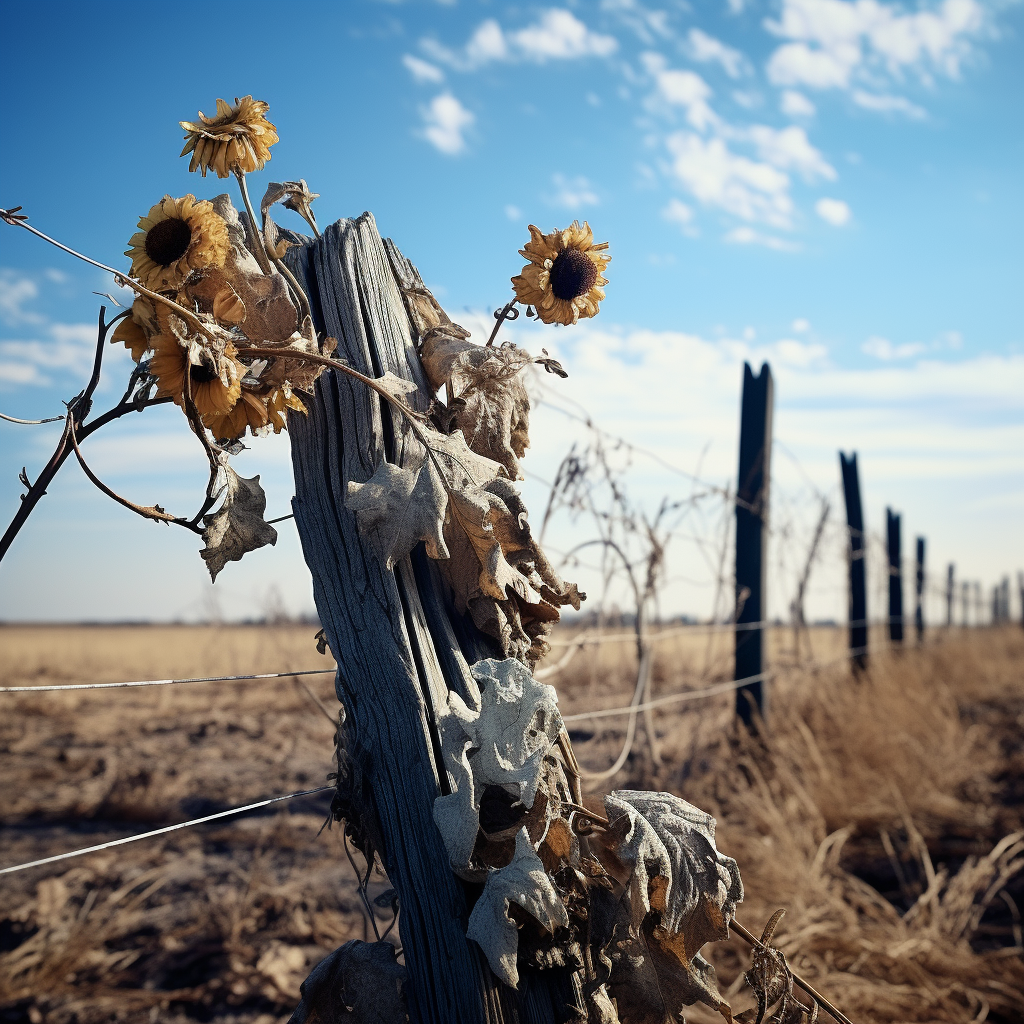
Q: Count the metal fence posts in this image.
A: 0